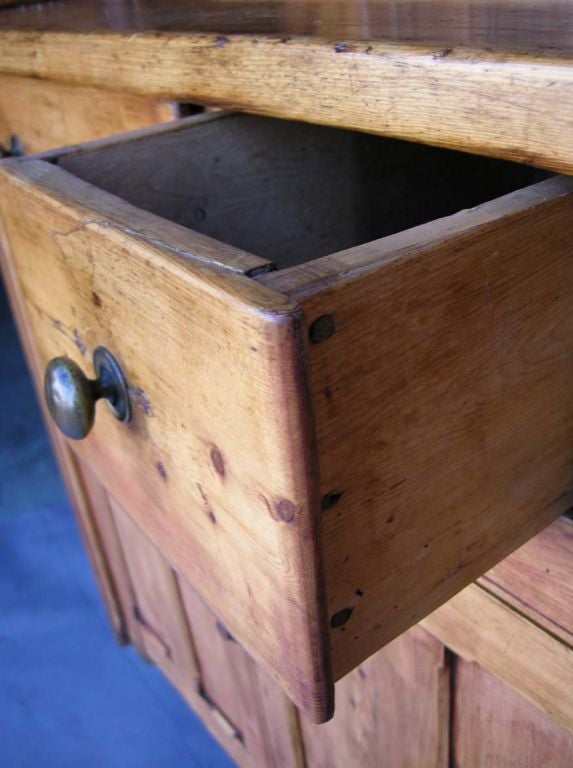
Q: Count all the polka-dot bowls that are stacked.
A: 0